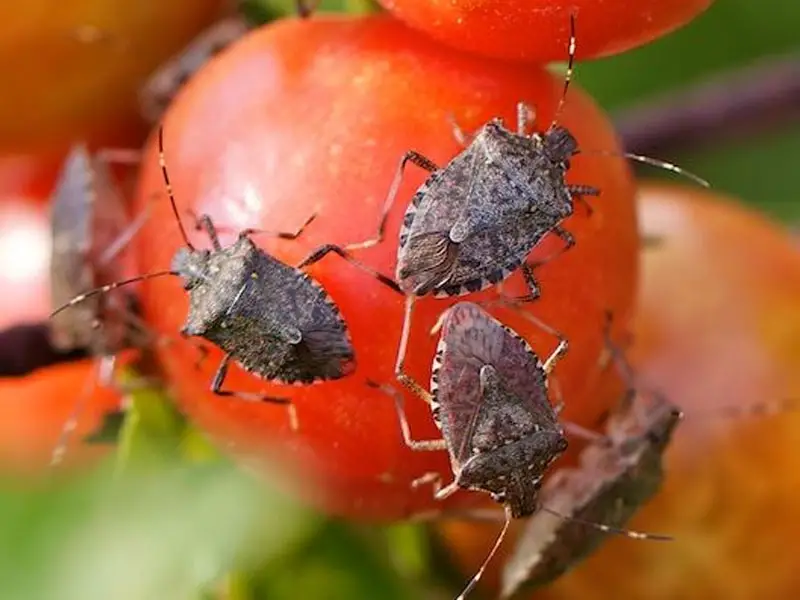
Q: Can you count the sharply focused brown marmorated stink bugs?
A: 3